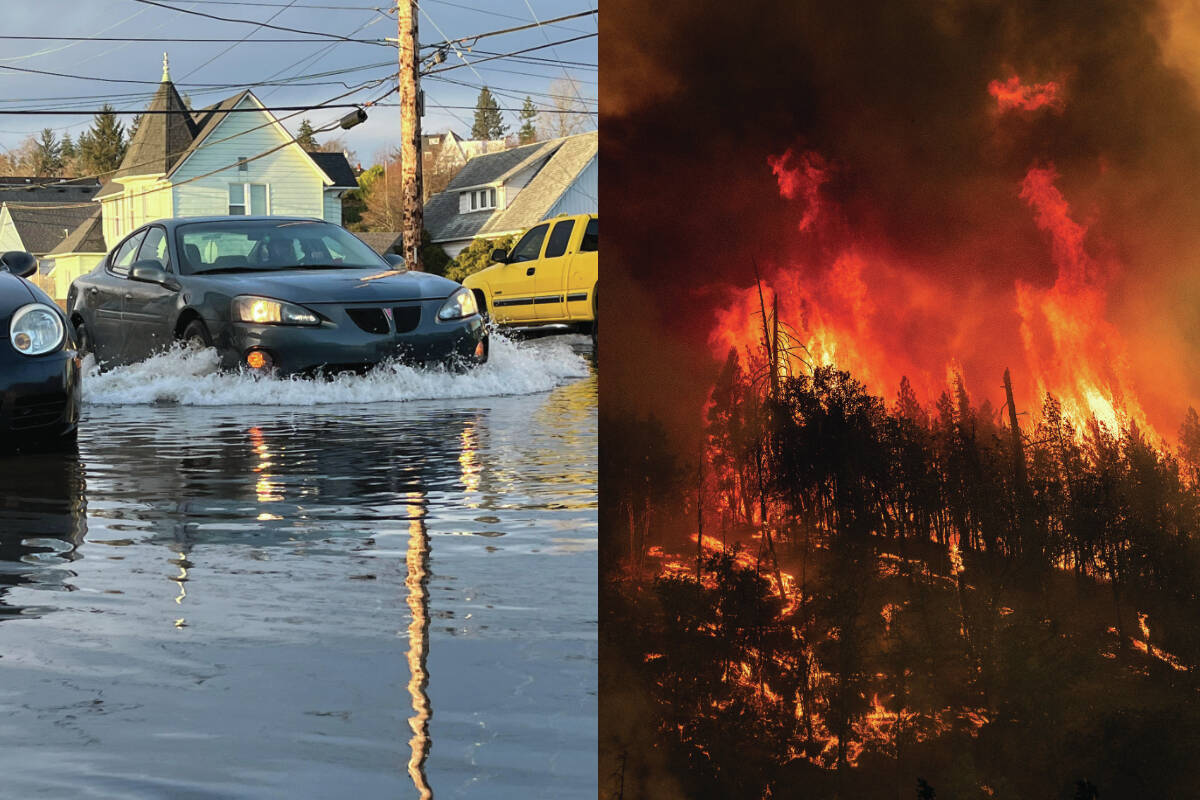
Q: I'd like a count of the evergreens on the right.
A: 2